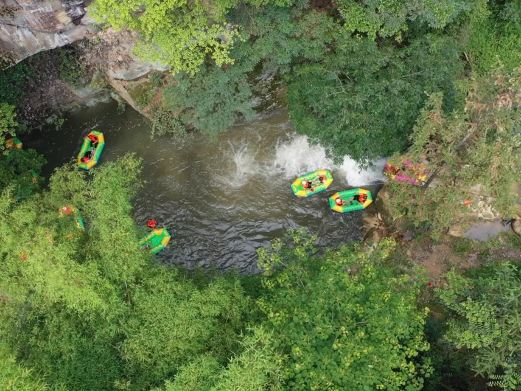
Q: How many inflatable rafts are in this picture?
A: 7